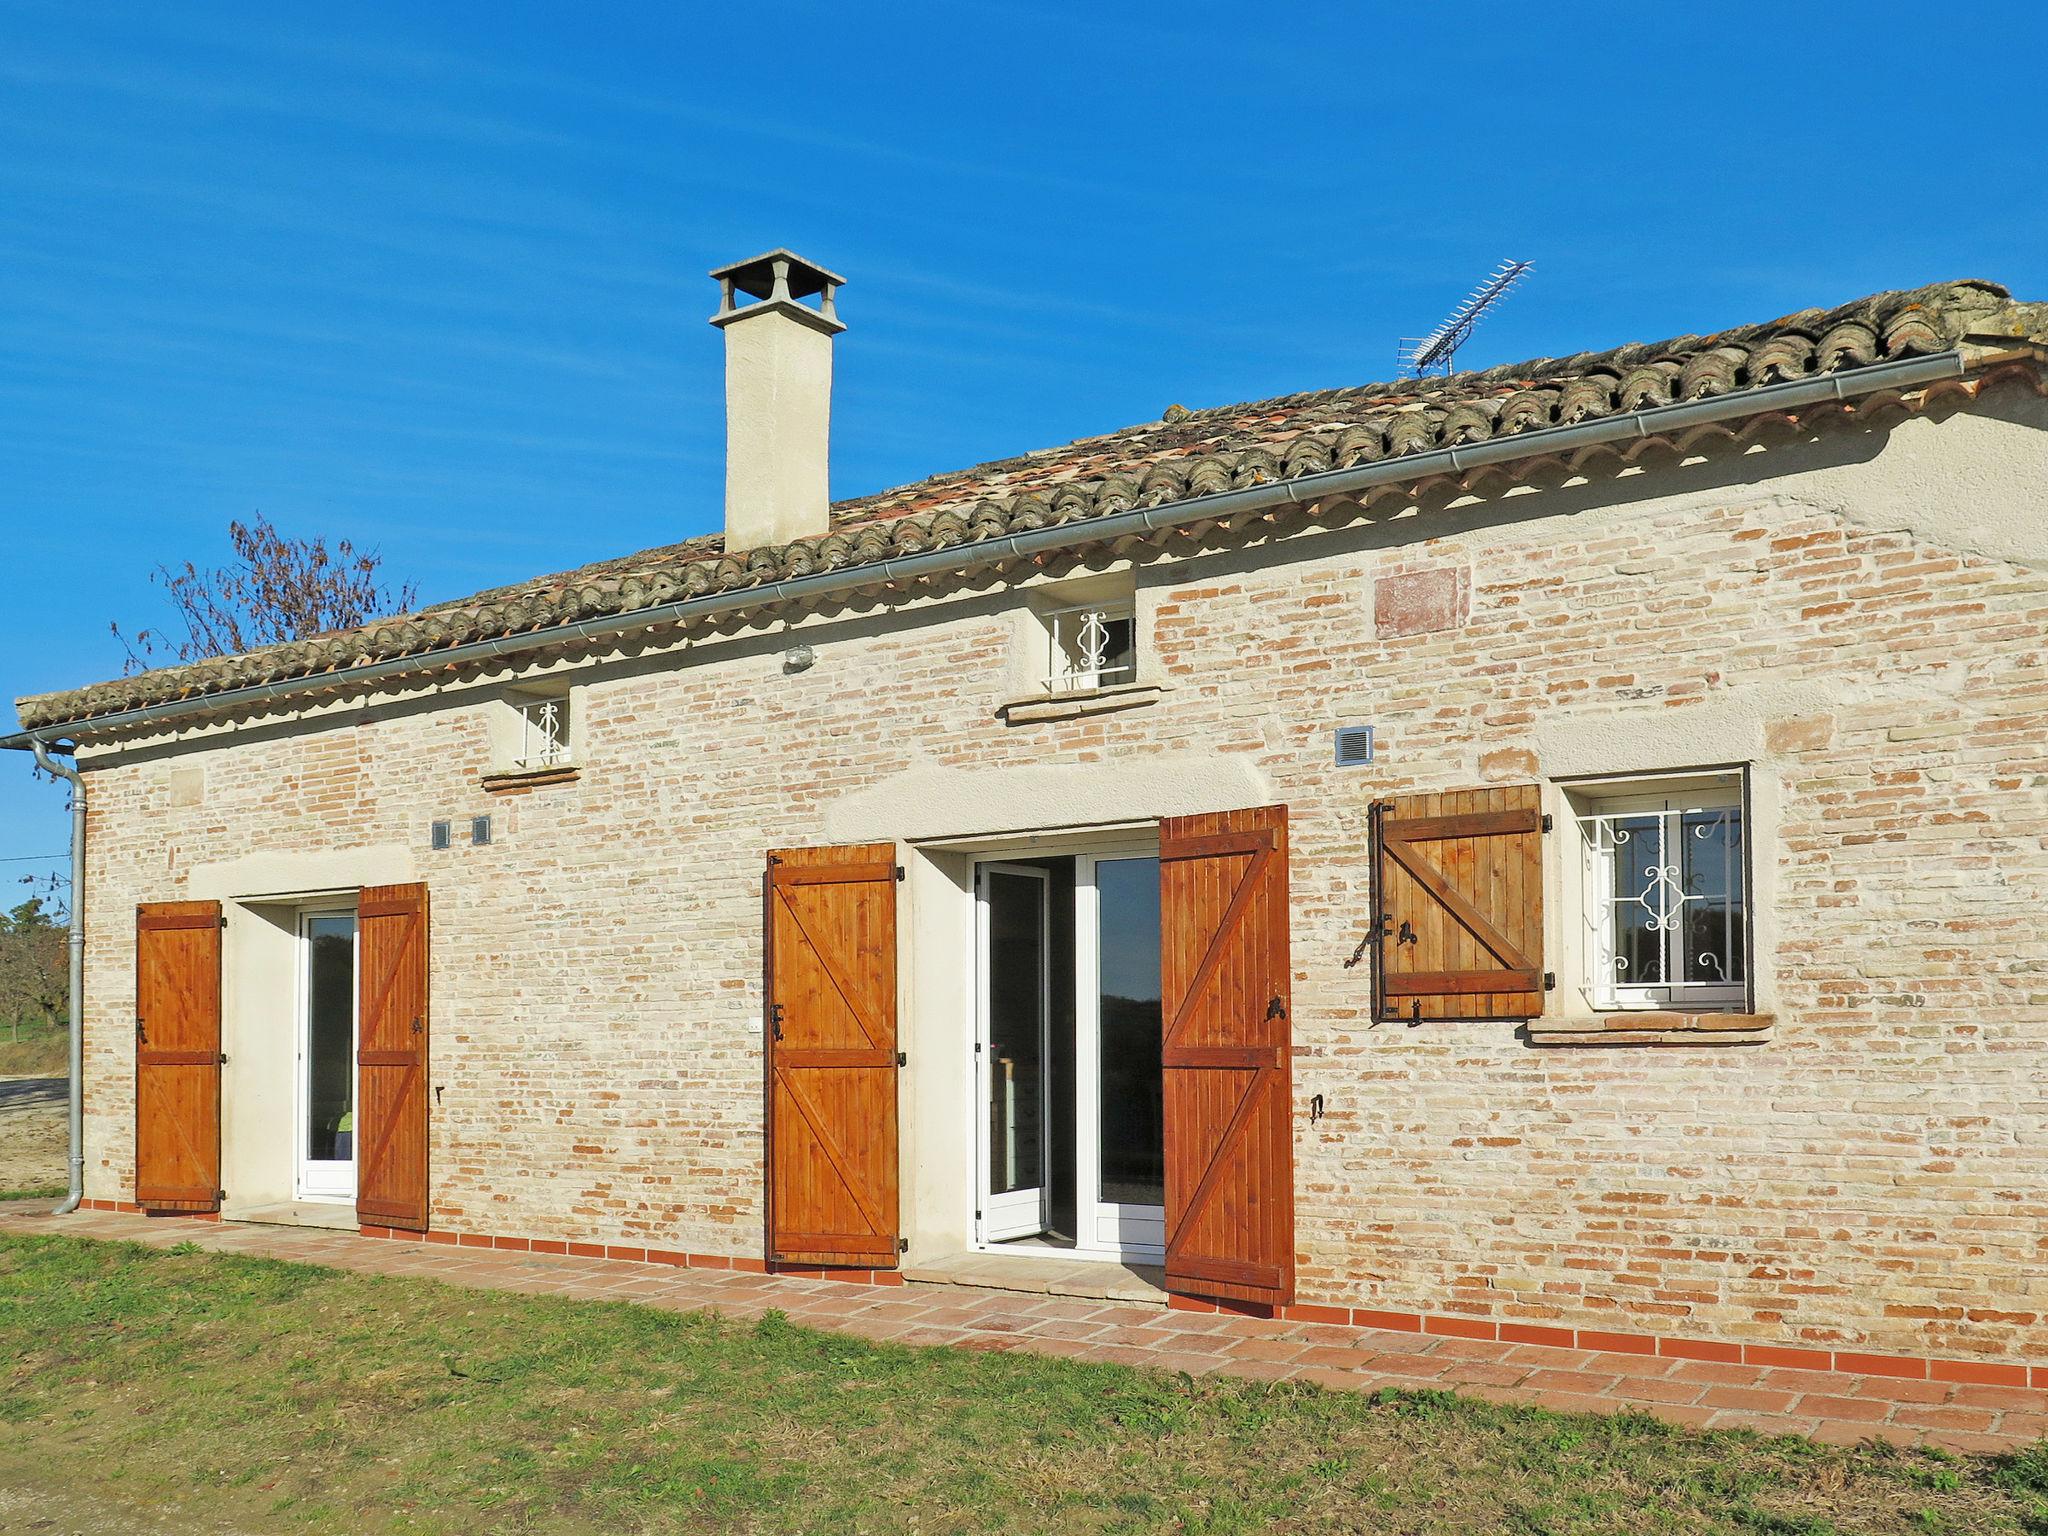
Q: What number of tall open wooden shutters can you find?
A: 4